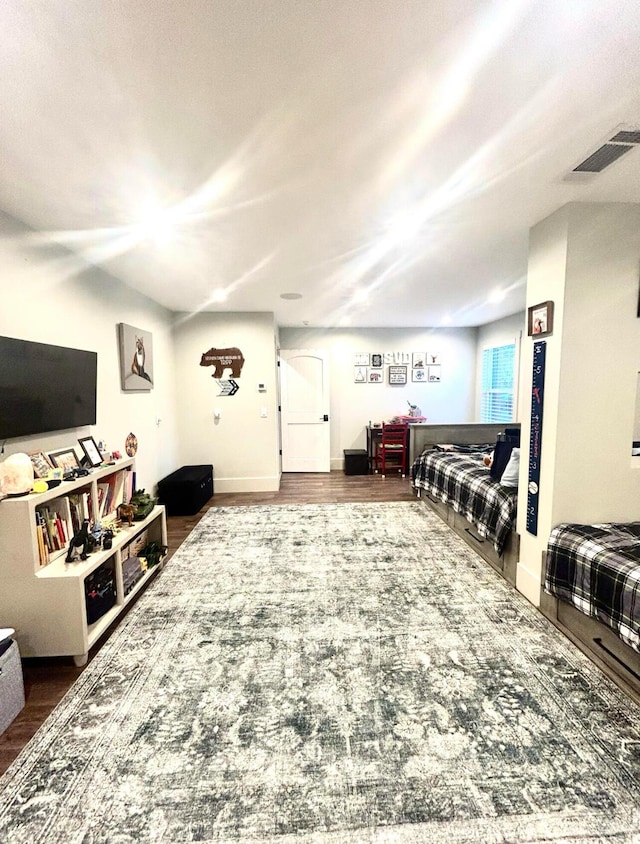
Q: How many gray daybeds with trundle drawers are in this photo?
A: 2